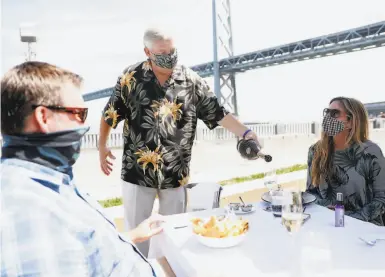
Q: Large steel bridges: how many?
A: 1